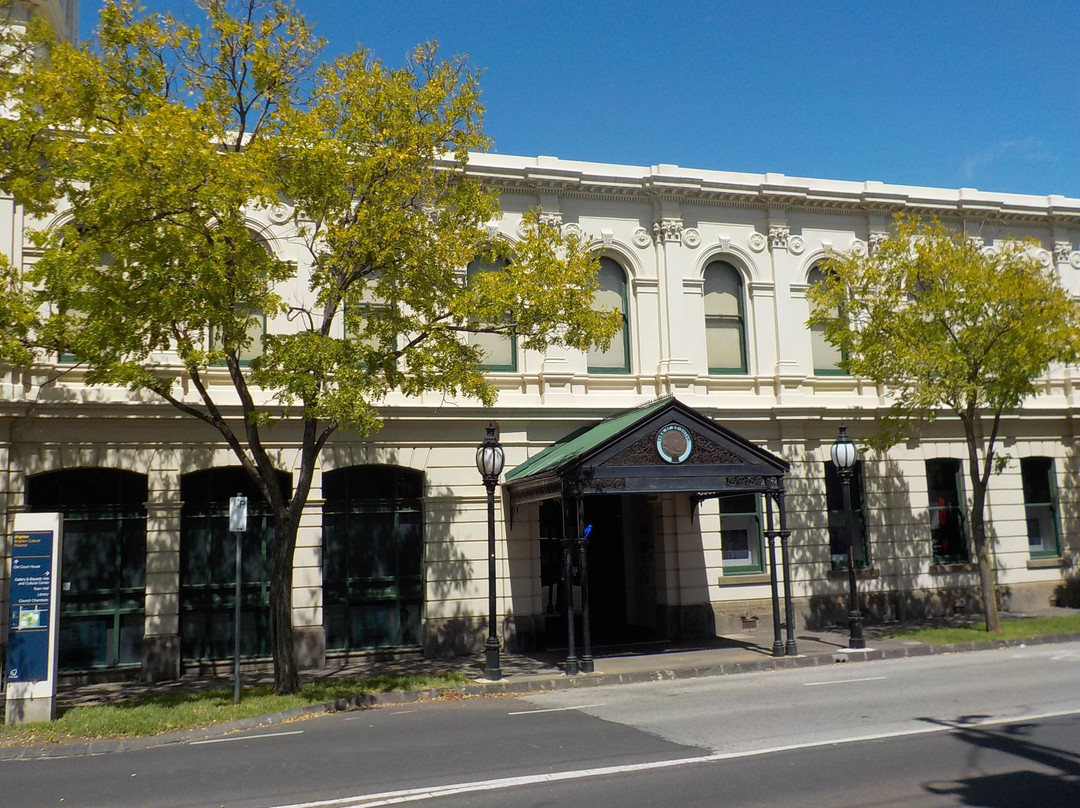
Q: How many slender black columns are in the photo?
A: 4